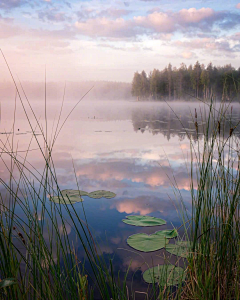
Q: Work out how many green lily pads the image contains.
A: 8